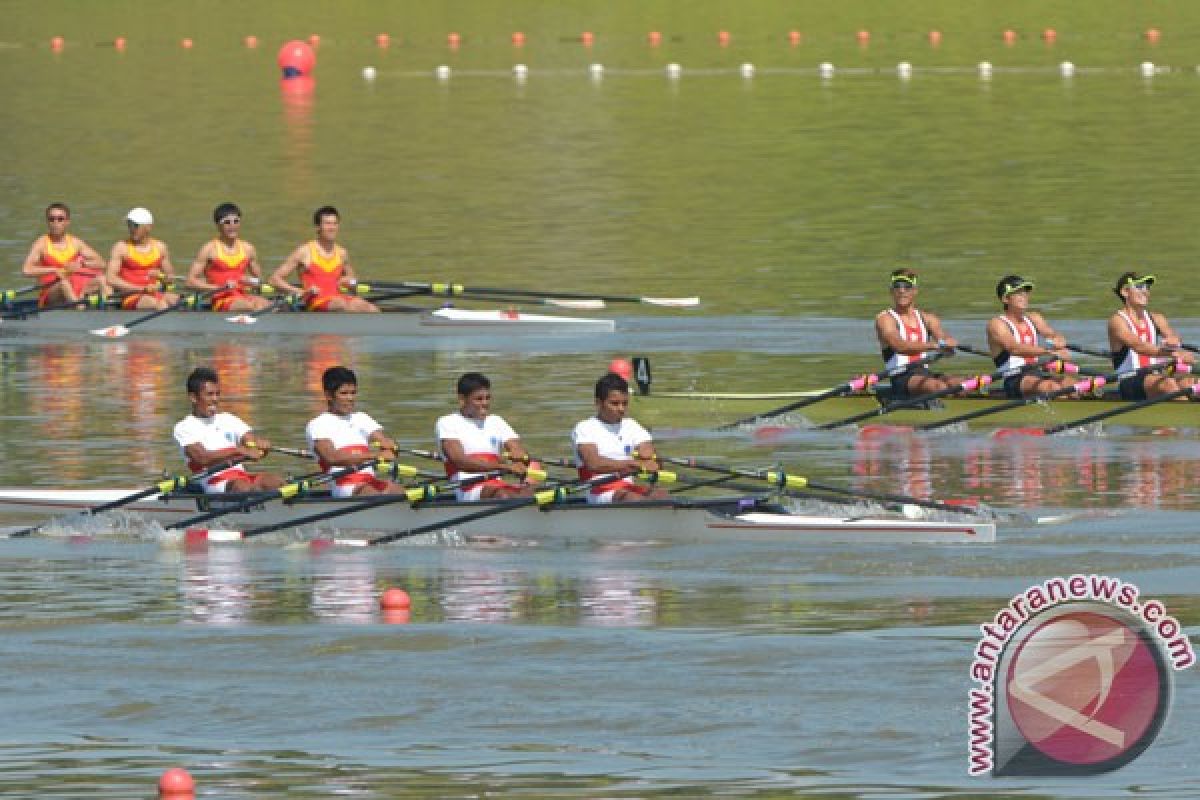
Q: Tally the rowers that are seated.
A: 11